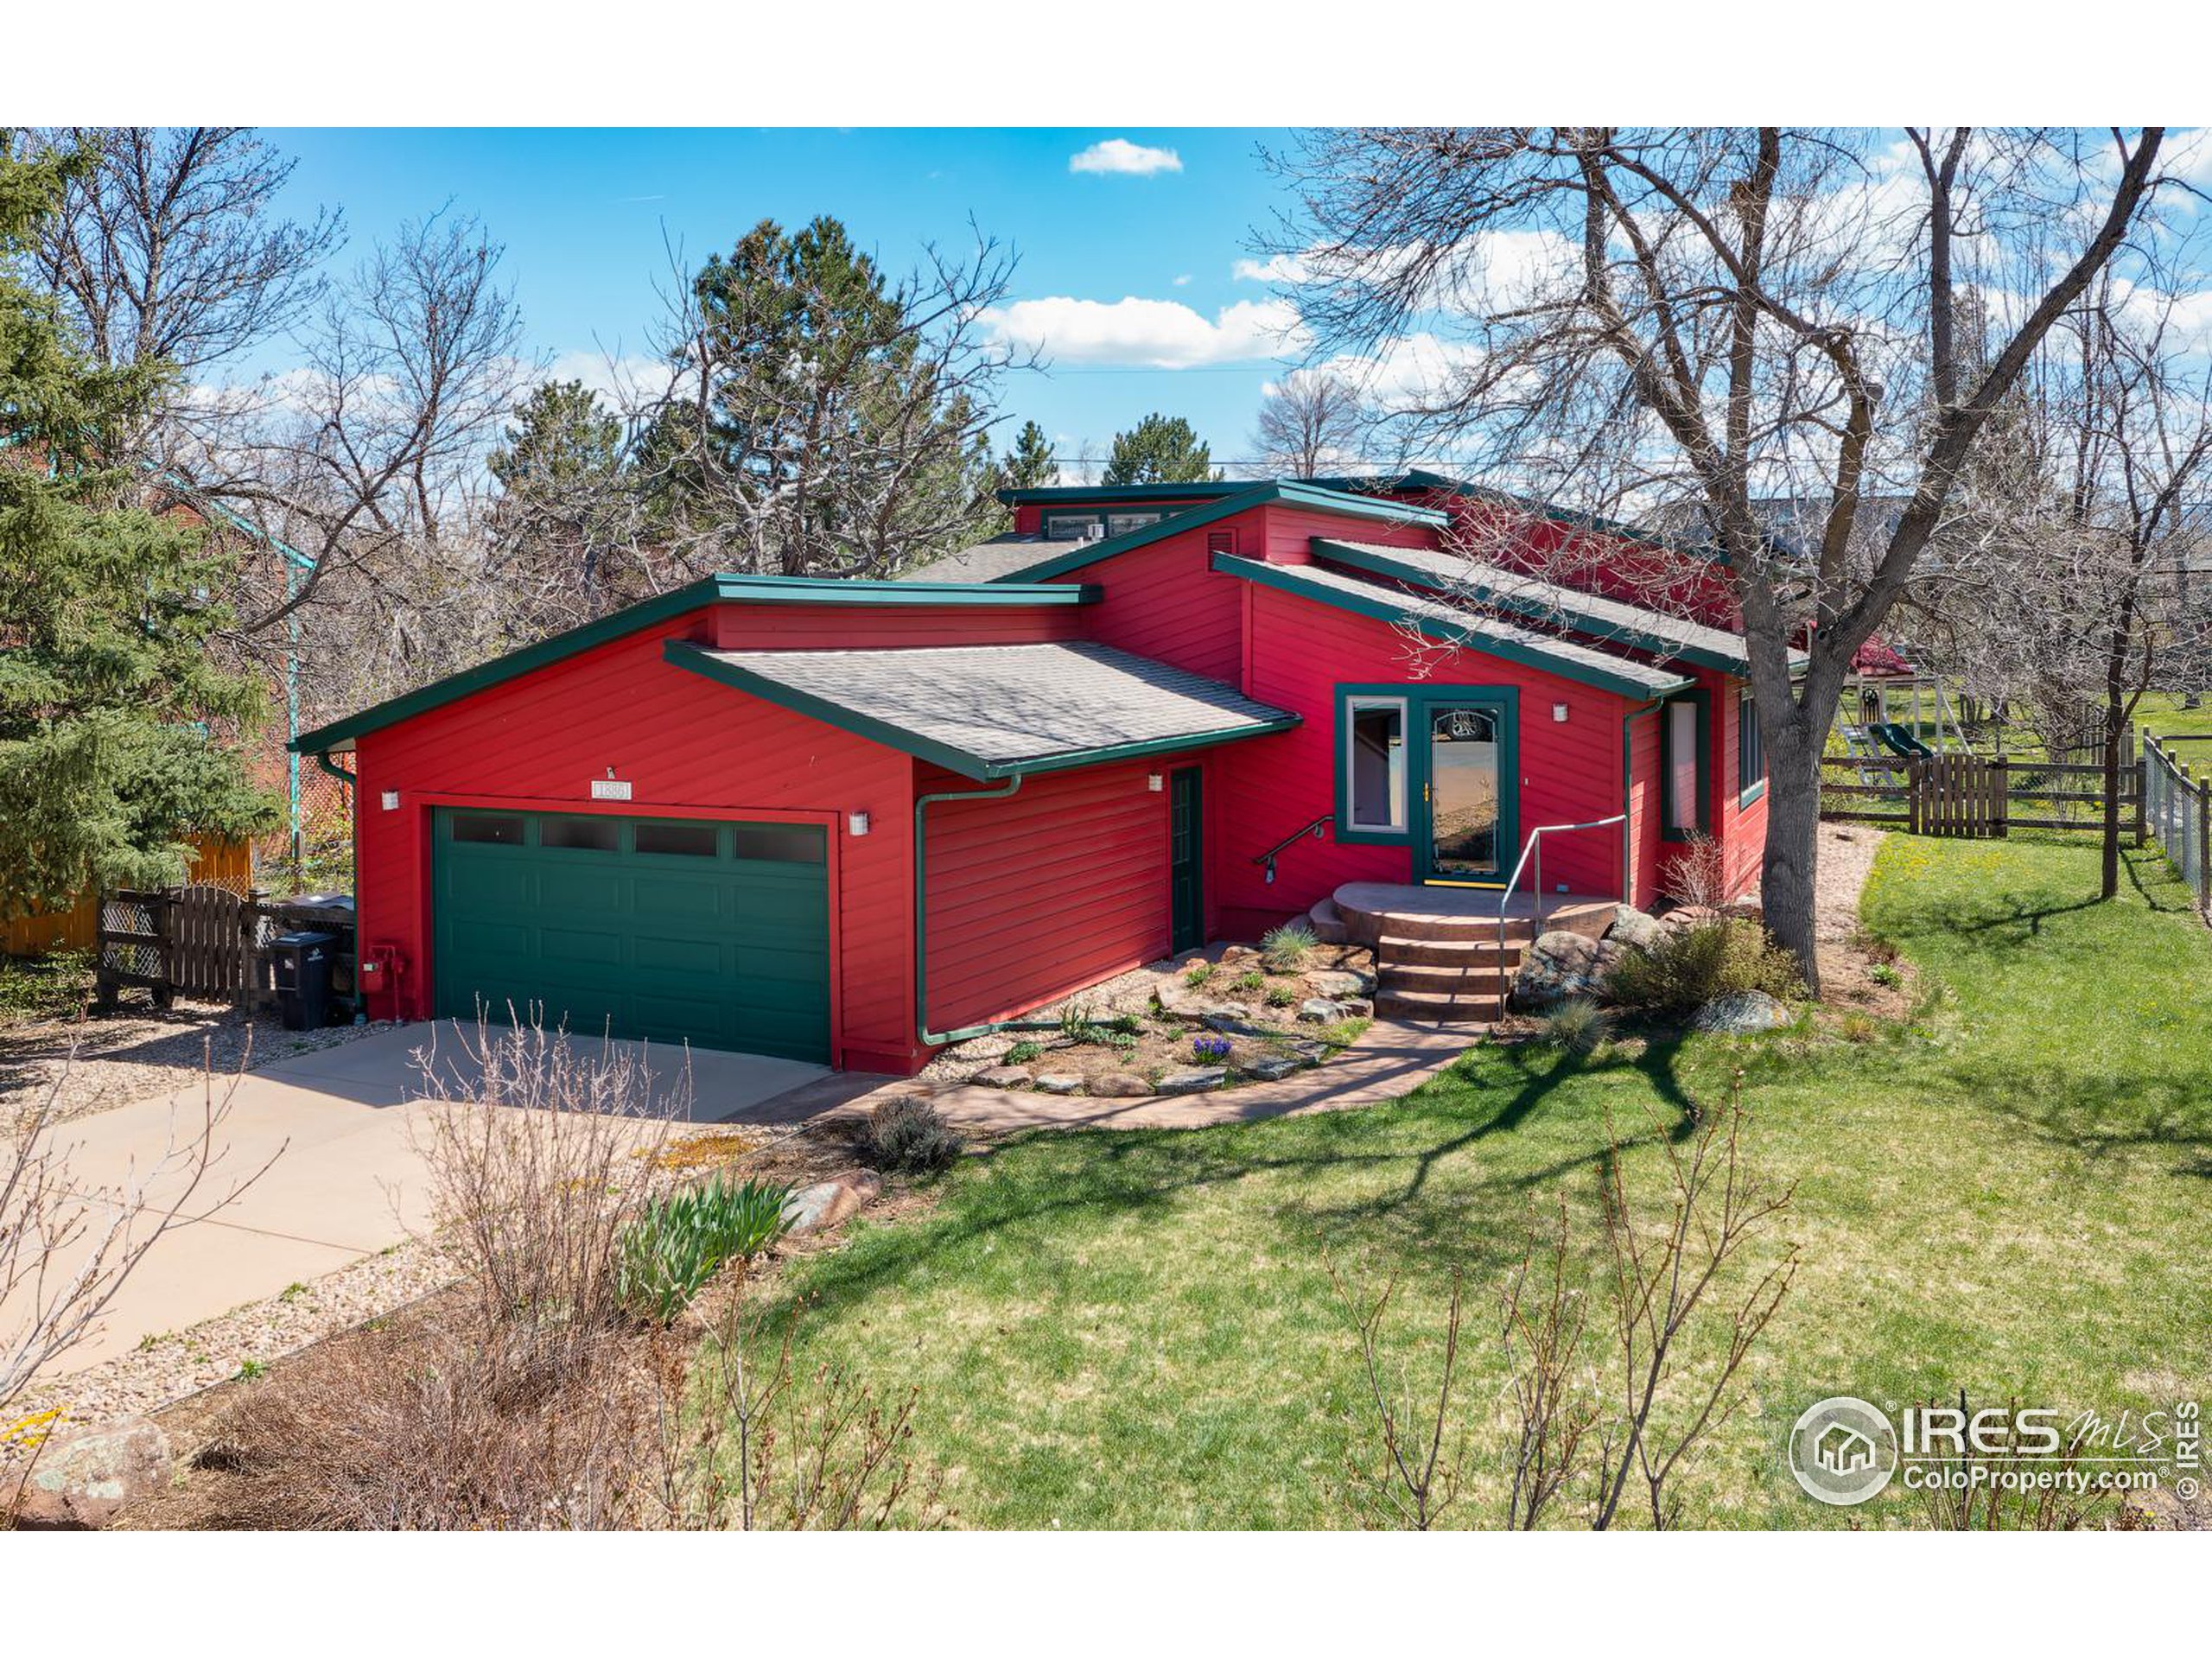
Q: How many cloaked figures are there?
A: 0